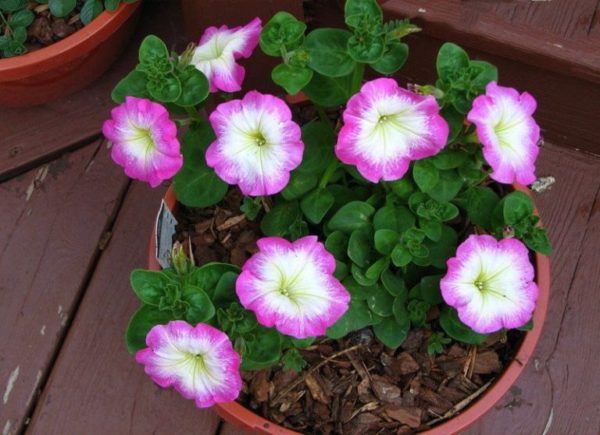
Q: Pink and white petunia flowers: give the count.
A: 8